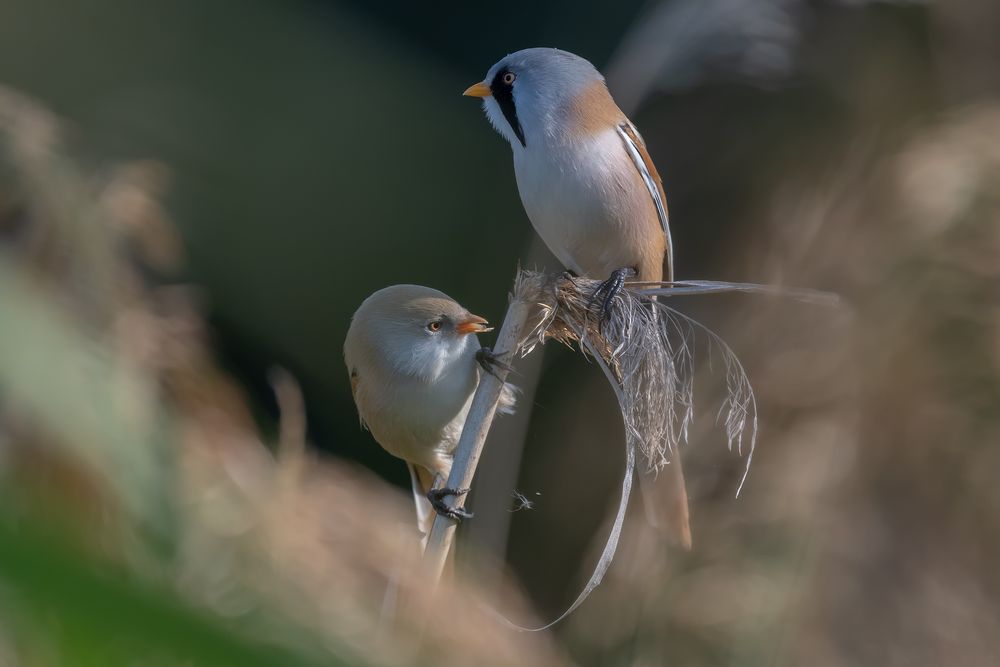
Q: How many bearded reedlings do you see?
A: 2